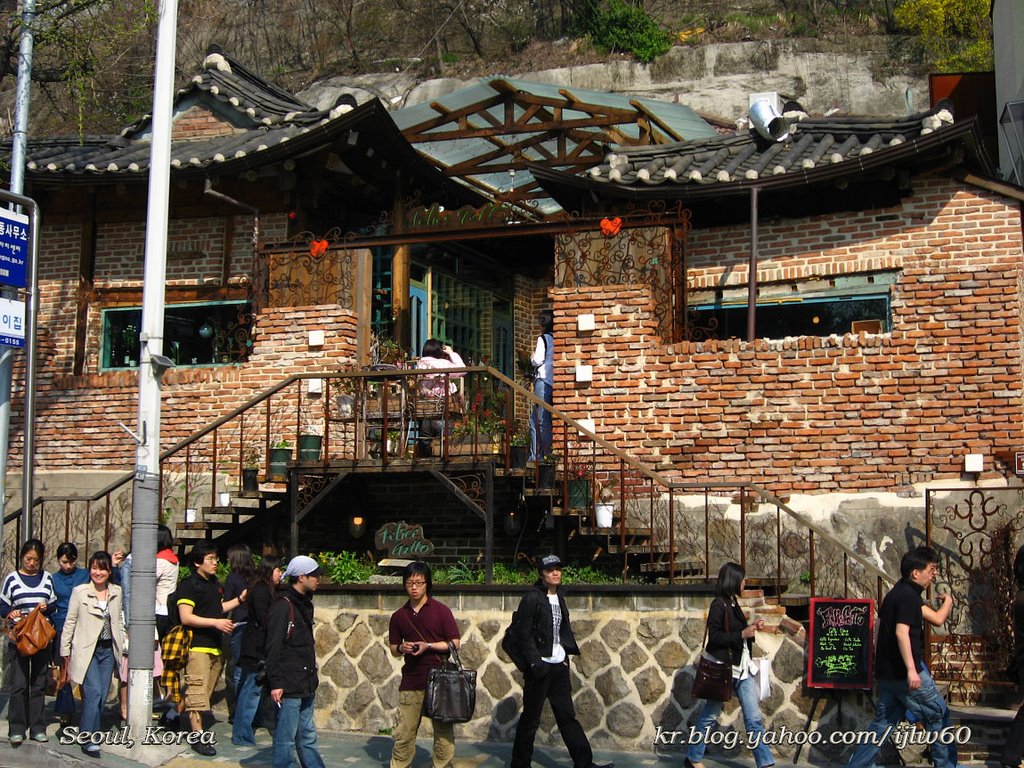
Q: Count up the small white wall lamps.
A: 6